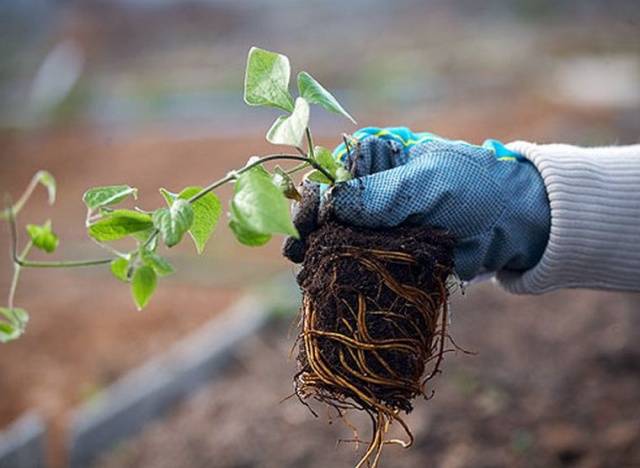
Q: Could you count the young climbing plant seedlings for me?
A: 1